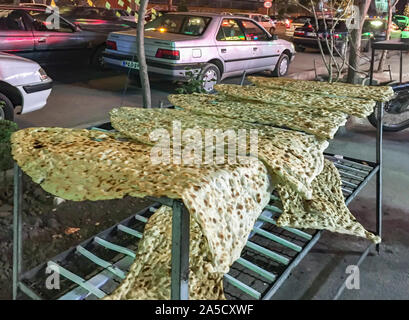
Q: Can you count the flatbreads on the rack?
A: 7